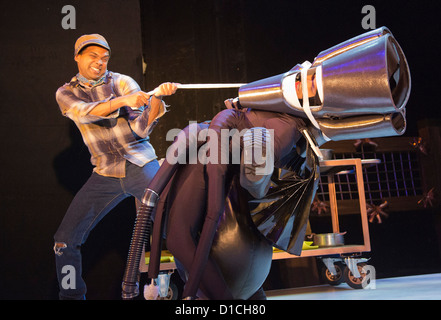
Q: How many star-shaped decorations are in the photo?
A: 5